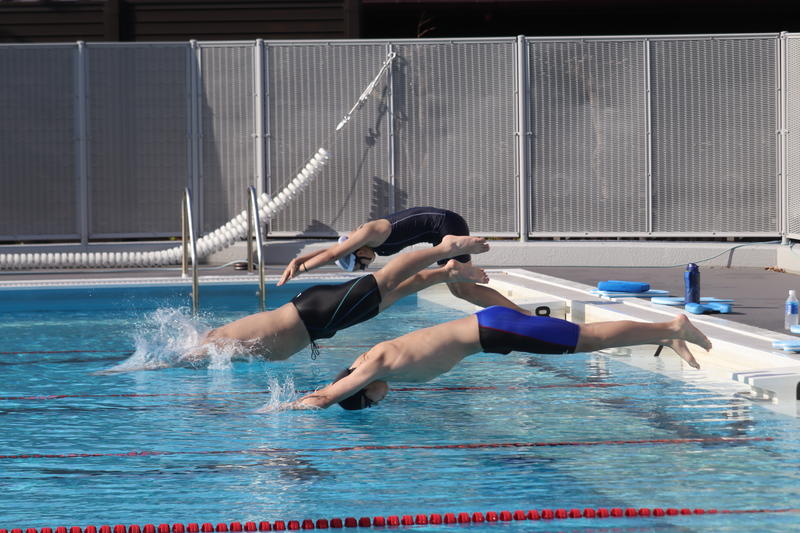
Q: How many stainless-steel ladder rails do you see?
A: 2